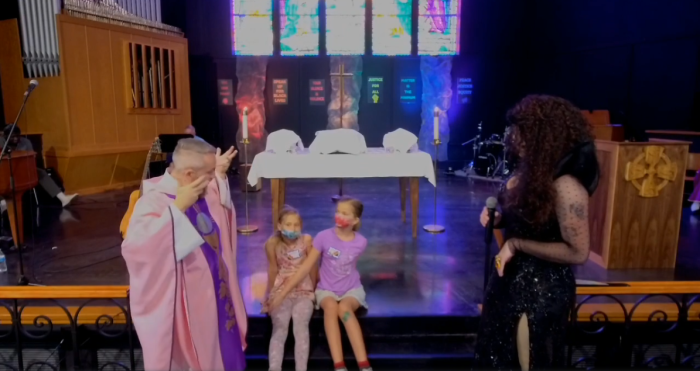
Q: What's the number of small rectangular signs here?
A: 6